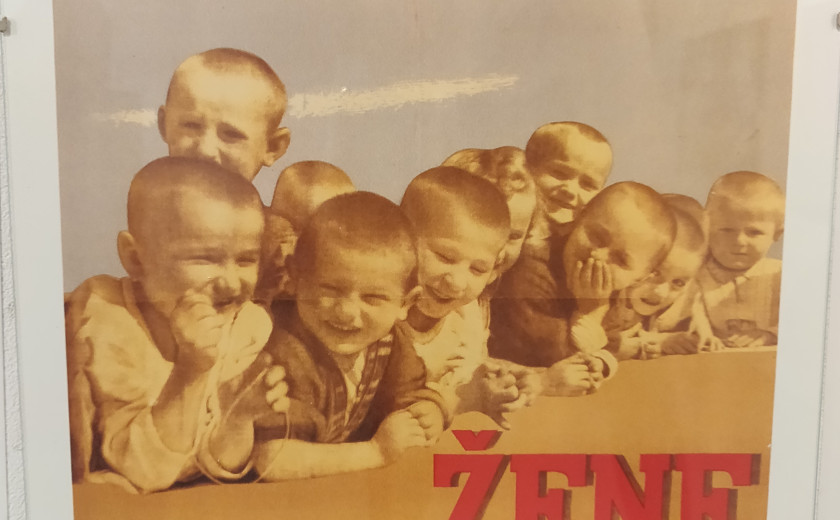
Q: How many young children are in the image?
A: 10